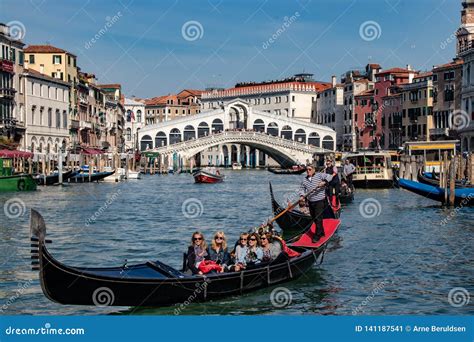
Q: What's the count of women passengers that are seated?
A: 5